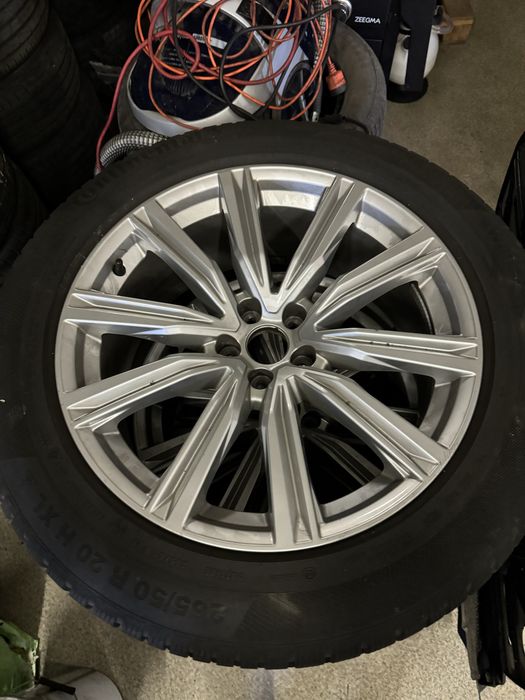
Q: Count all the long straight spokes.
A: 10